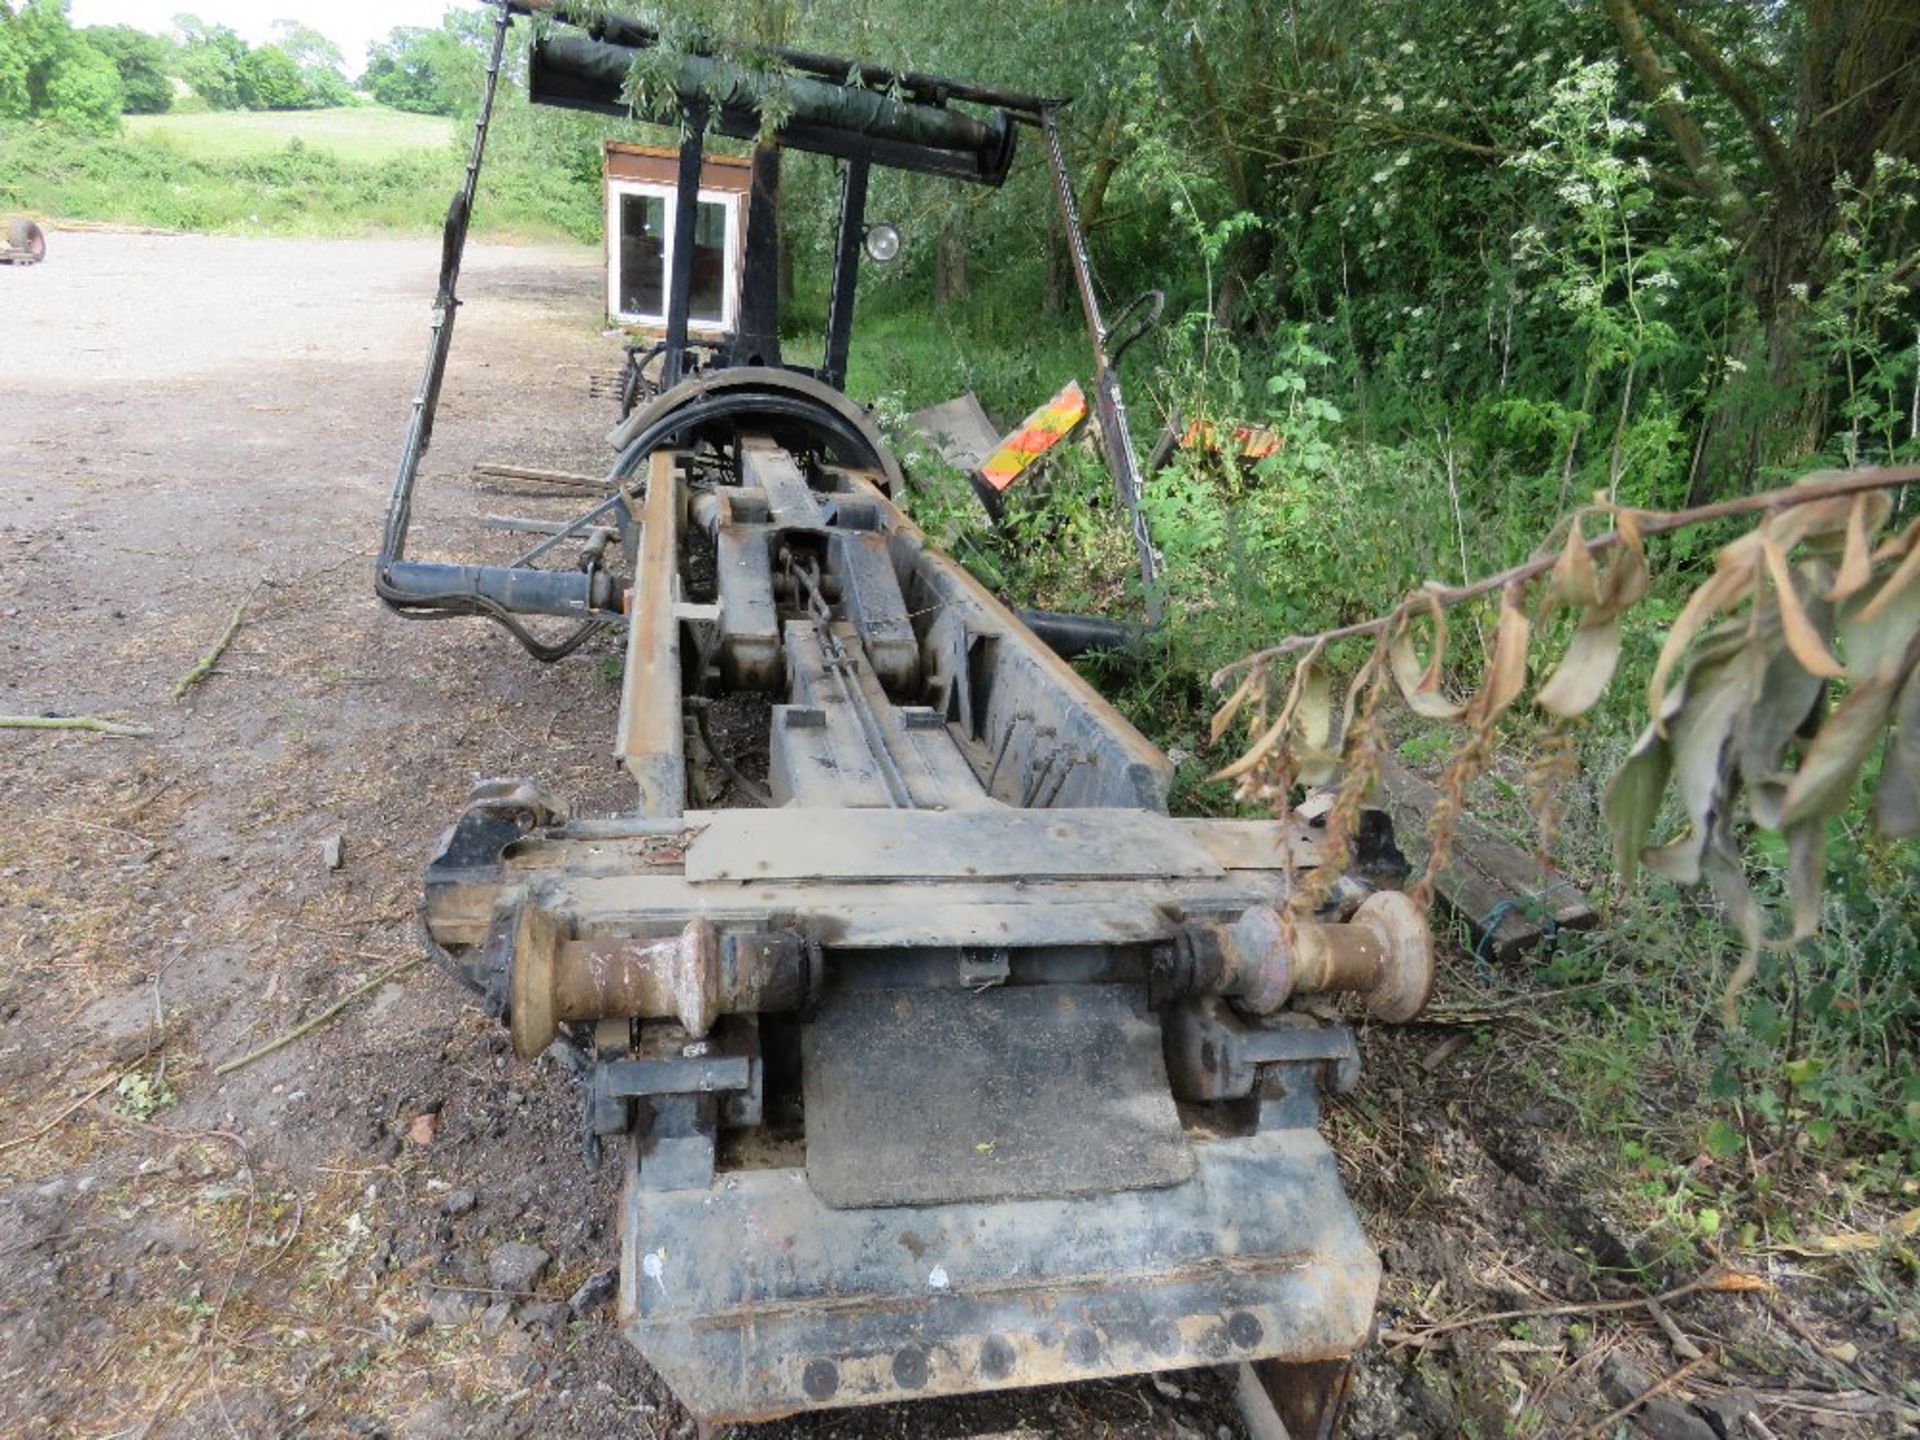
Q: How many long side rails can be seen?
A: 2